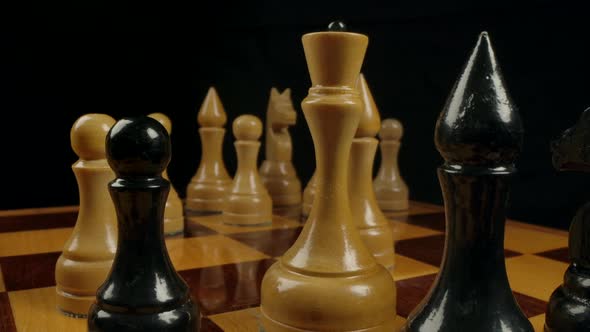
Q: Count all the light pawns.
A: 4